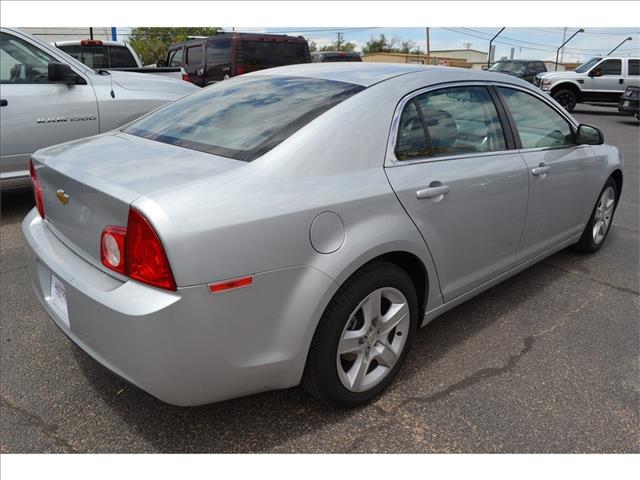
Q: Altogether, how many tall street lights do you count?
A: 3